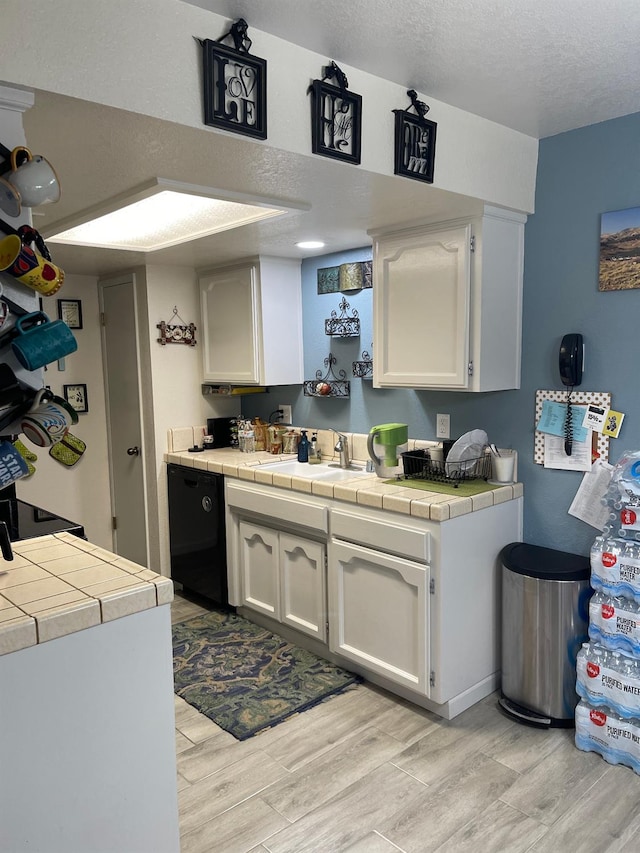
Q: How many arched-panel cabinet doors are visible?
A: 5